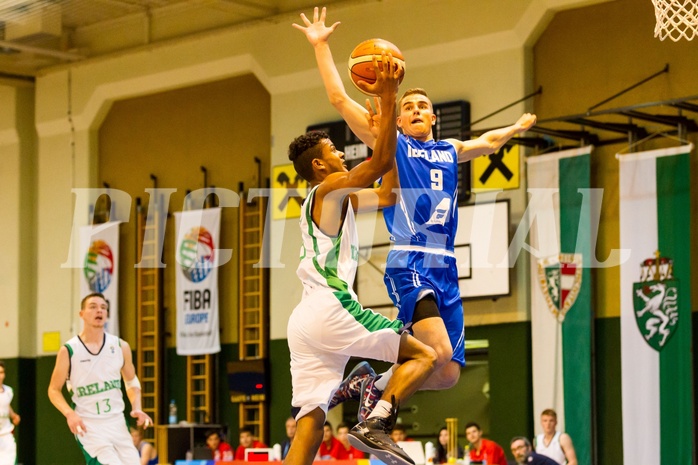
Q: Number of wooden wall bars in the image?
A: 3